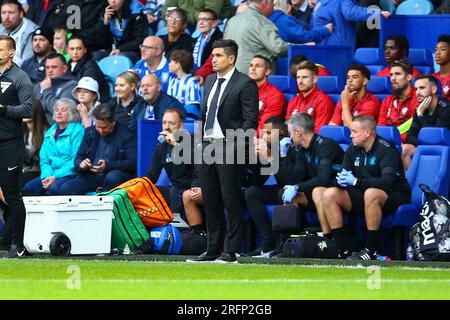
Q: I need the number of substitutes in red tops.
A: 7